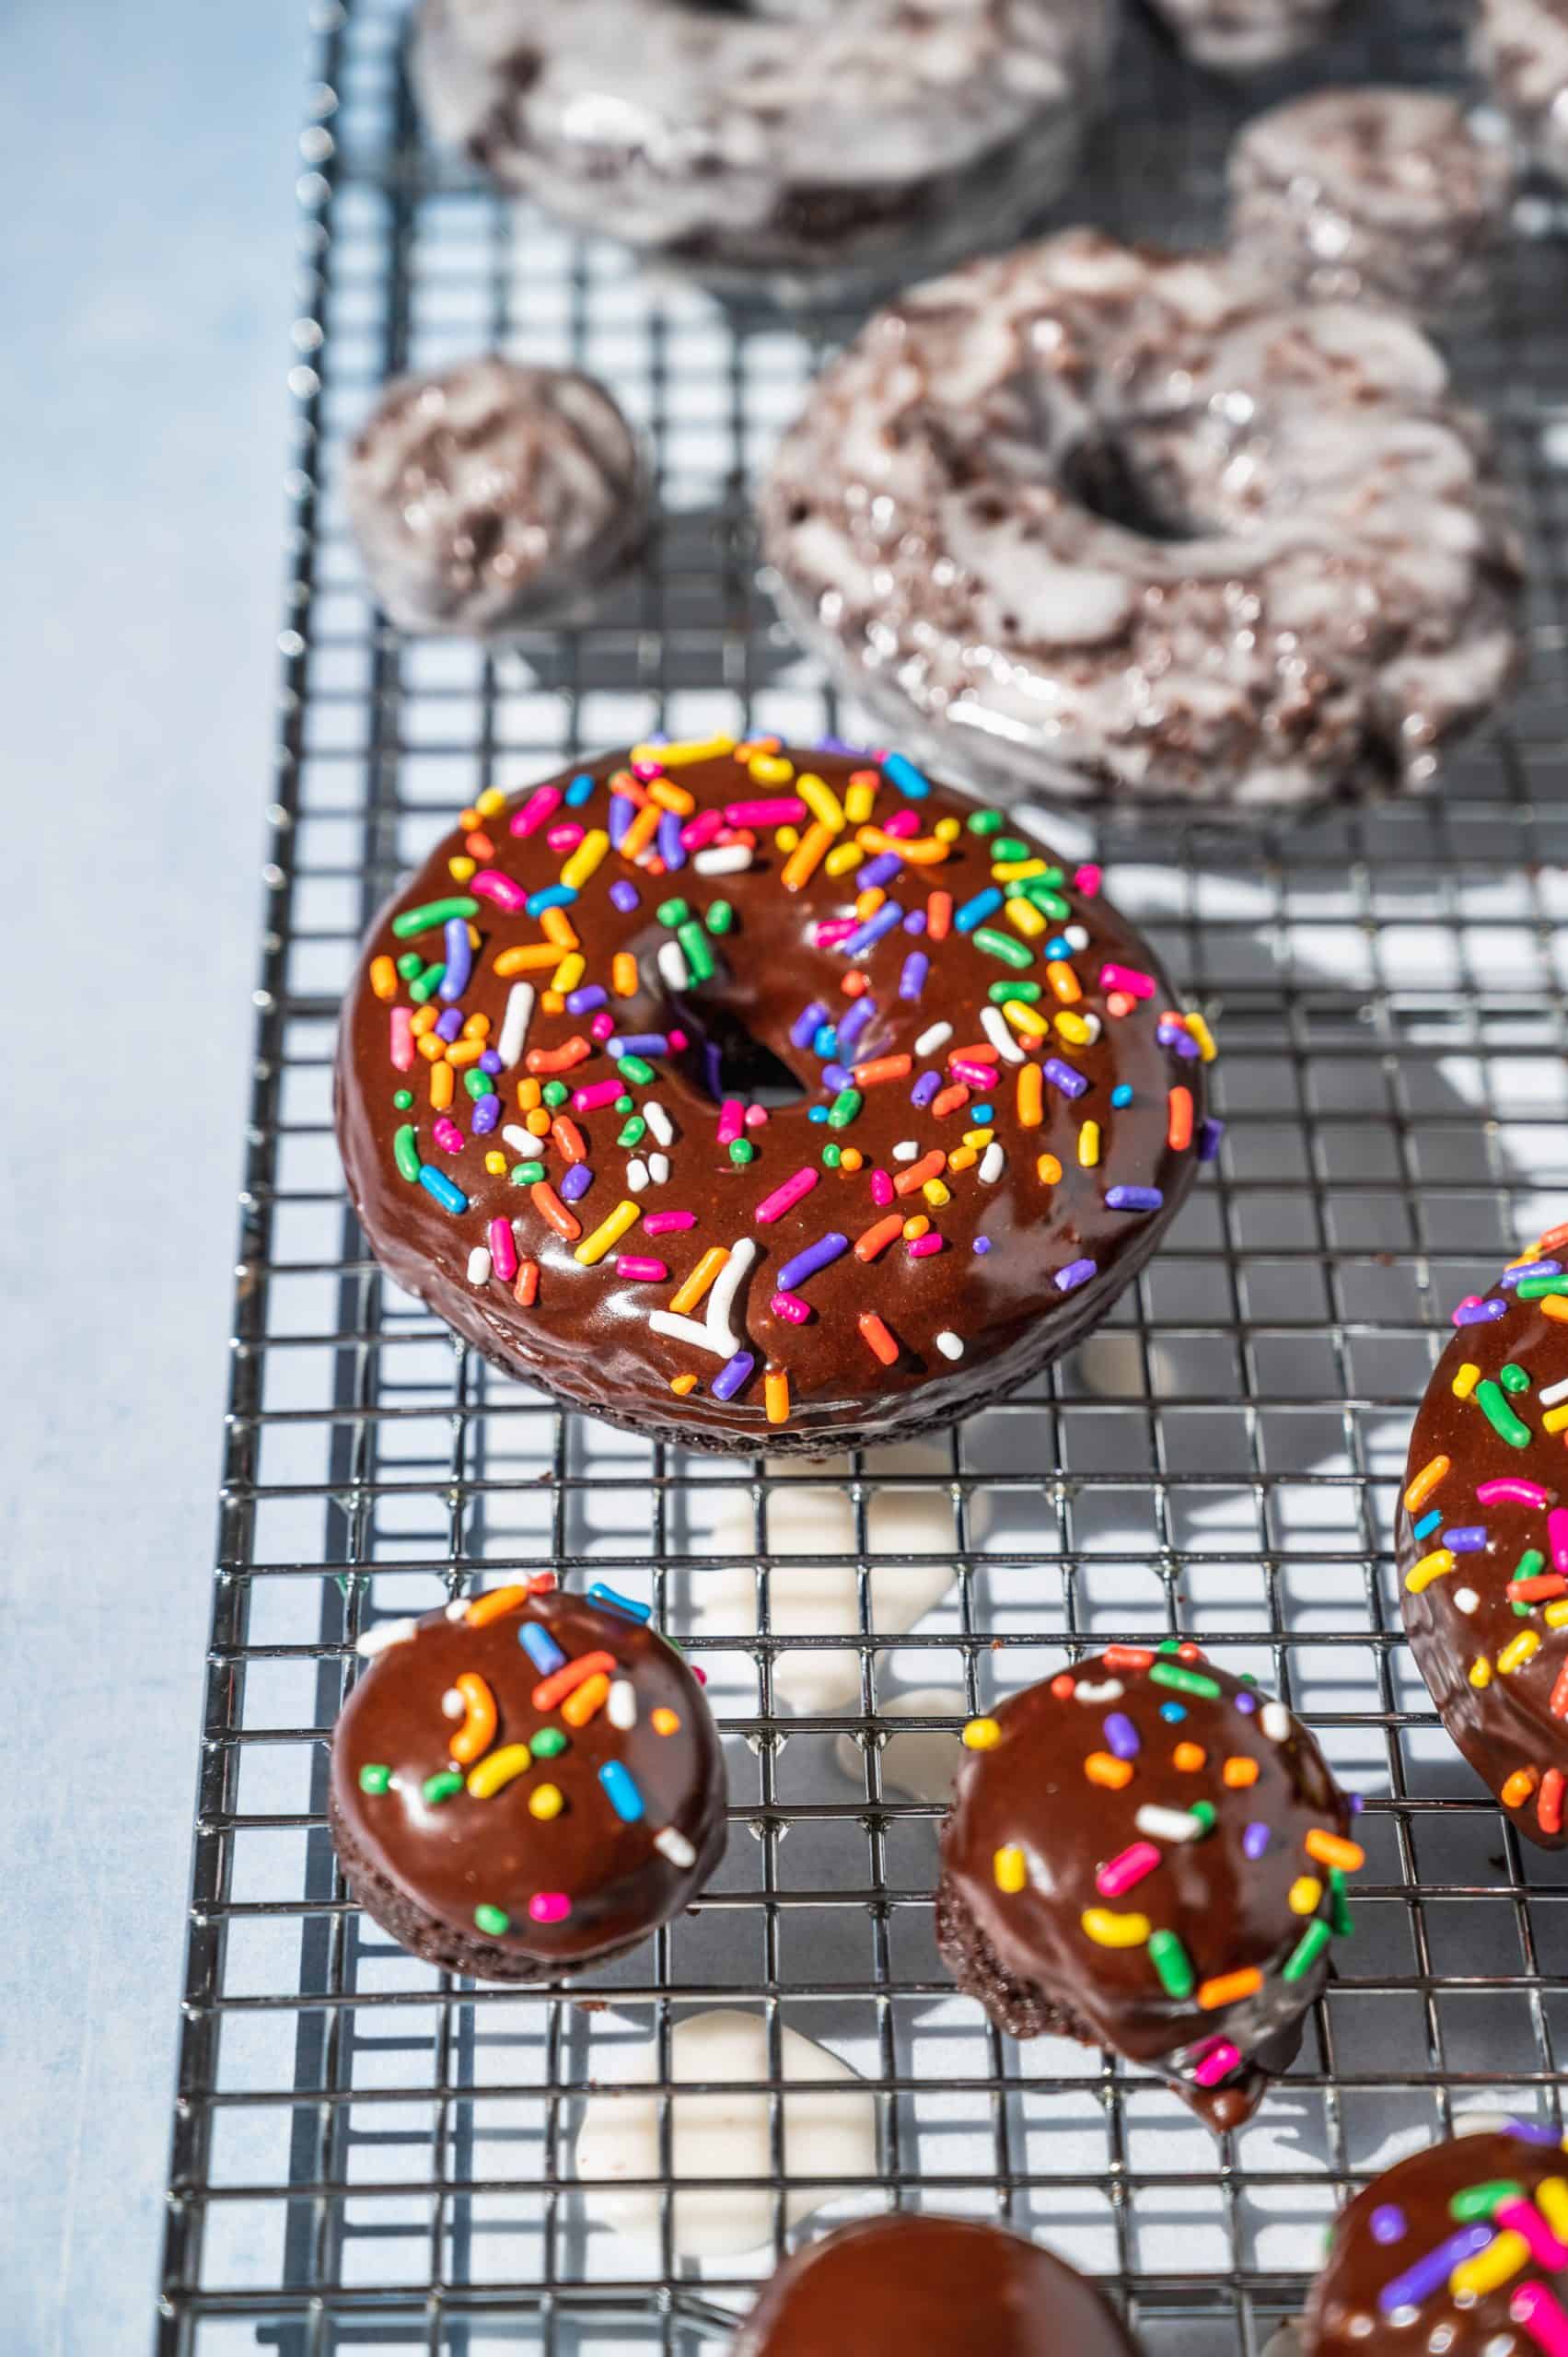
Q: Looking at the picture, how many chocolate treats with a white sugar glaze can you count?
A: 6